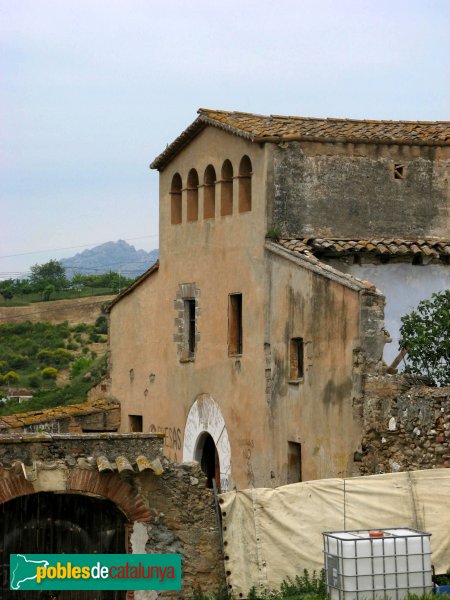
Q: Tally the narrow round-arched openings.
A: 5